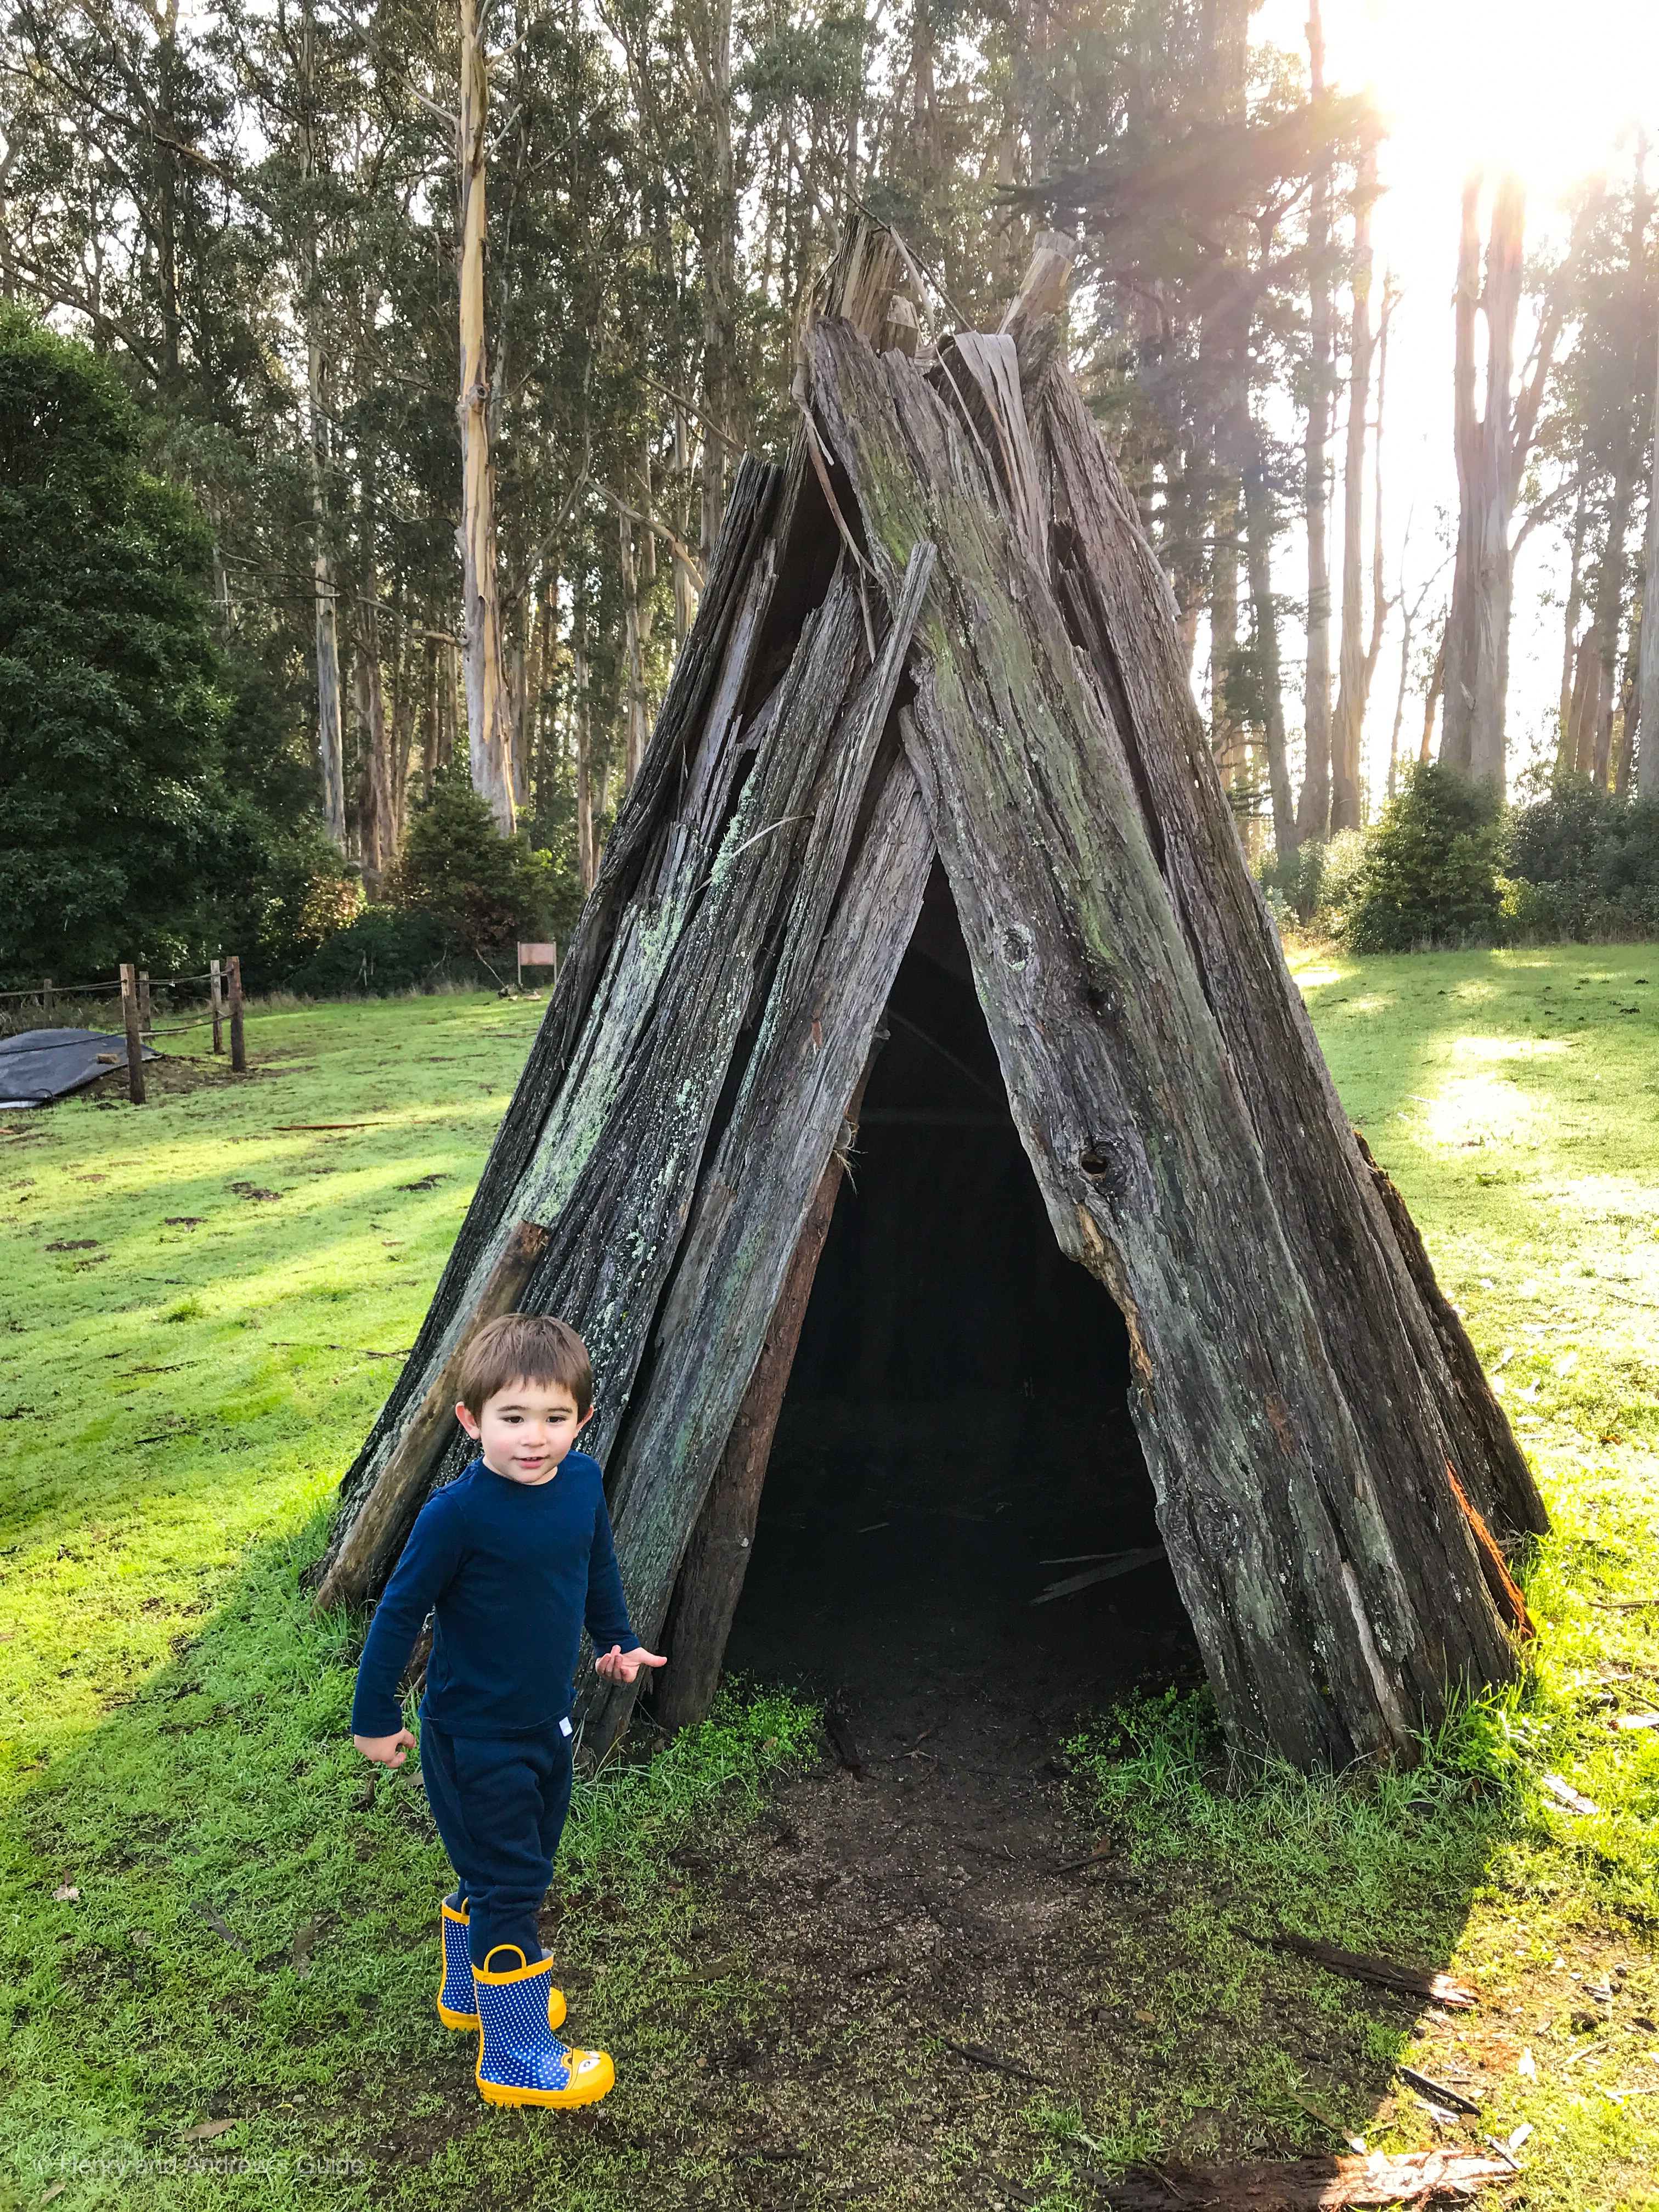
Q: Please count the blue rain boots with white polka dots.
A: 2